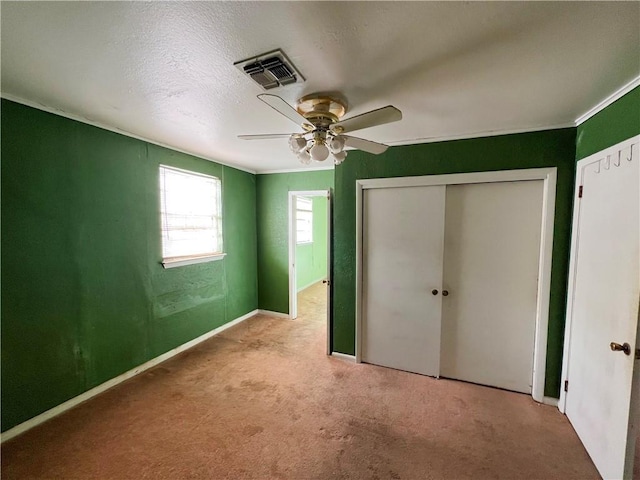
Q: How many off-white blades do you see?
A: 4